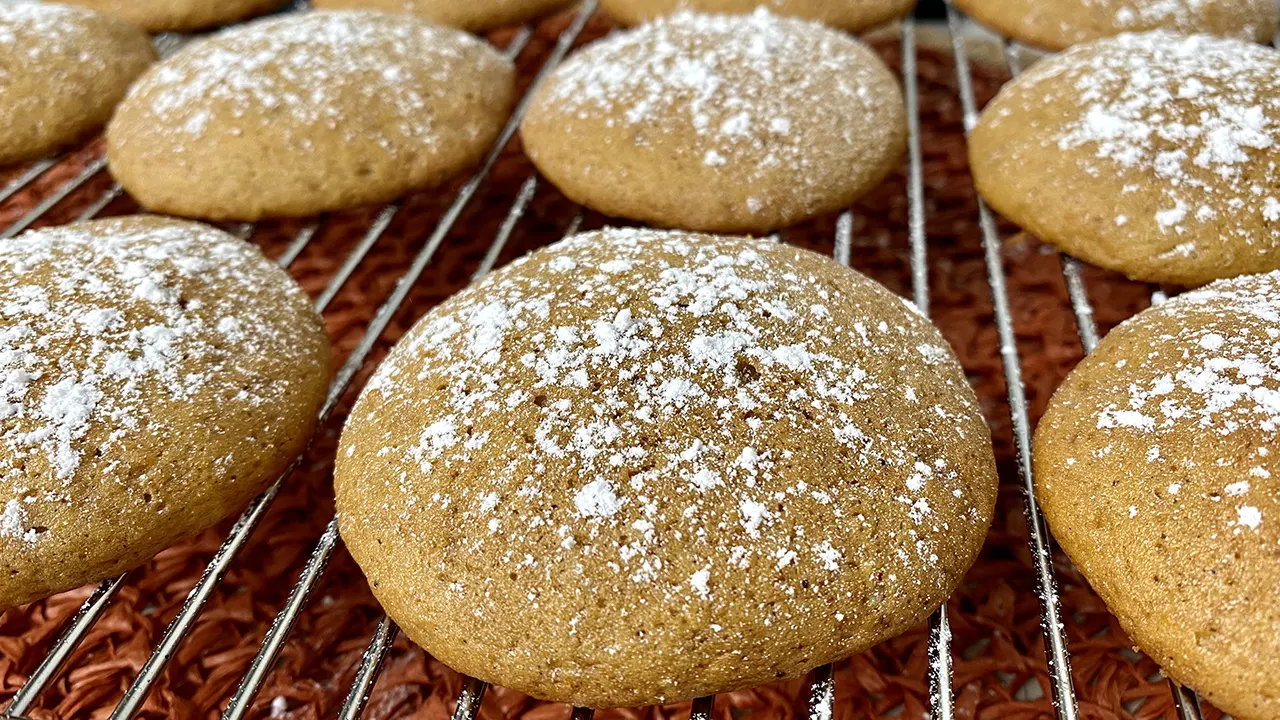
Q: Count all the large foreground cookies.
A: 3